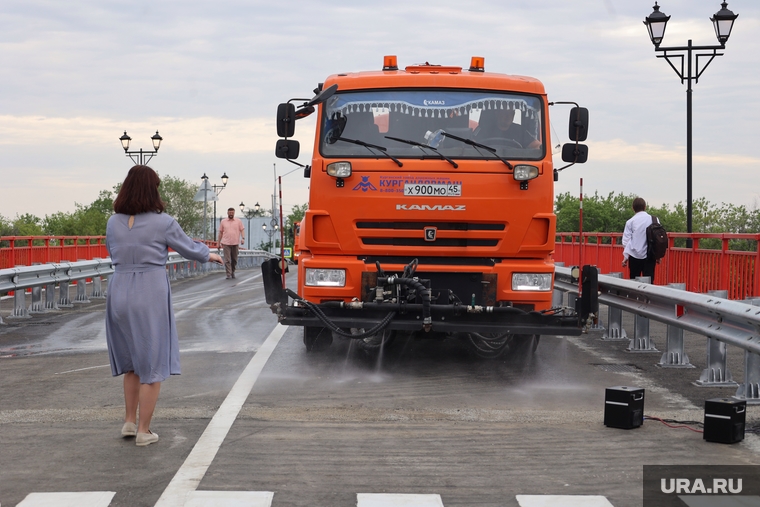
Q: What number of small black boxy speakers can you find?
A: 2